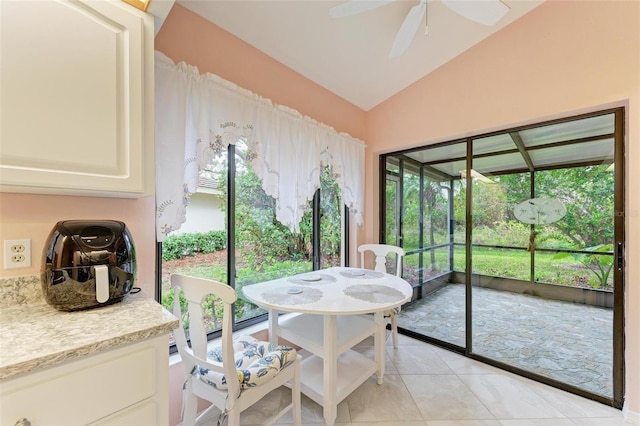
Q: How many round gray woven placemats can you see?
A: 4